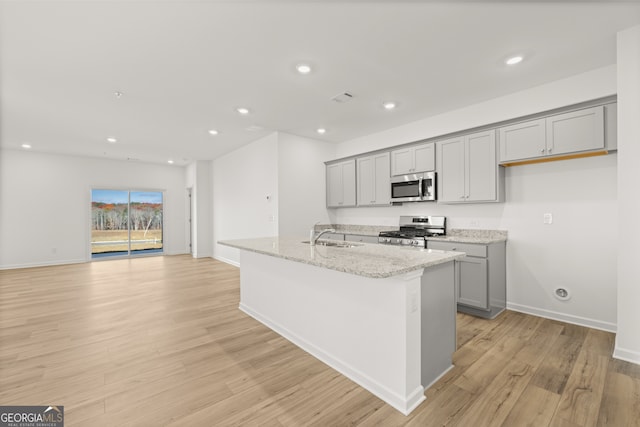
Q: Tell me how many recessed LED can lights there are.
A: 9